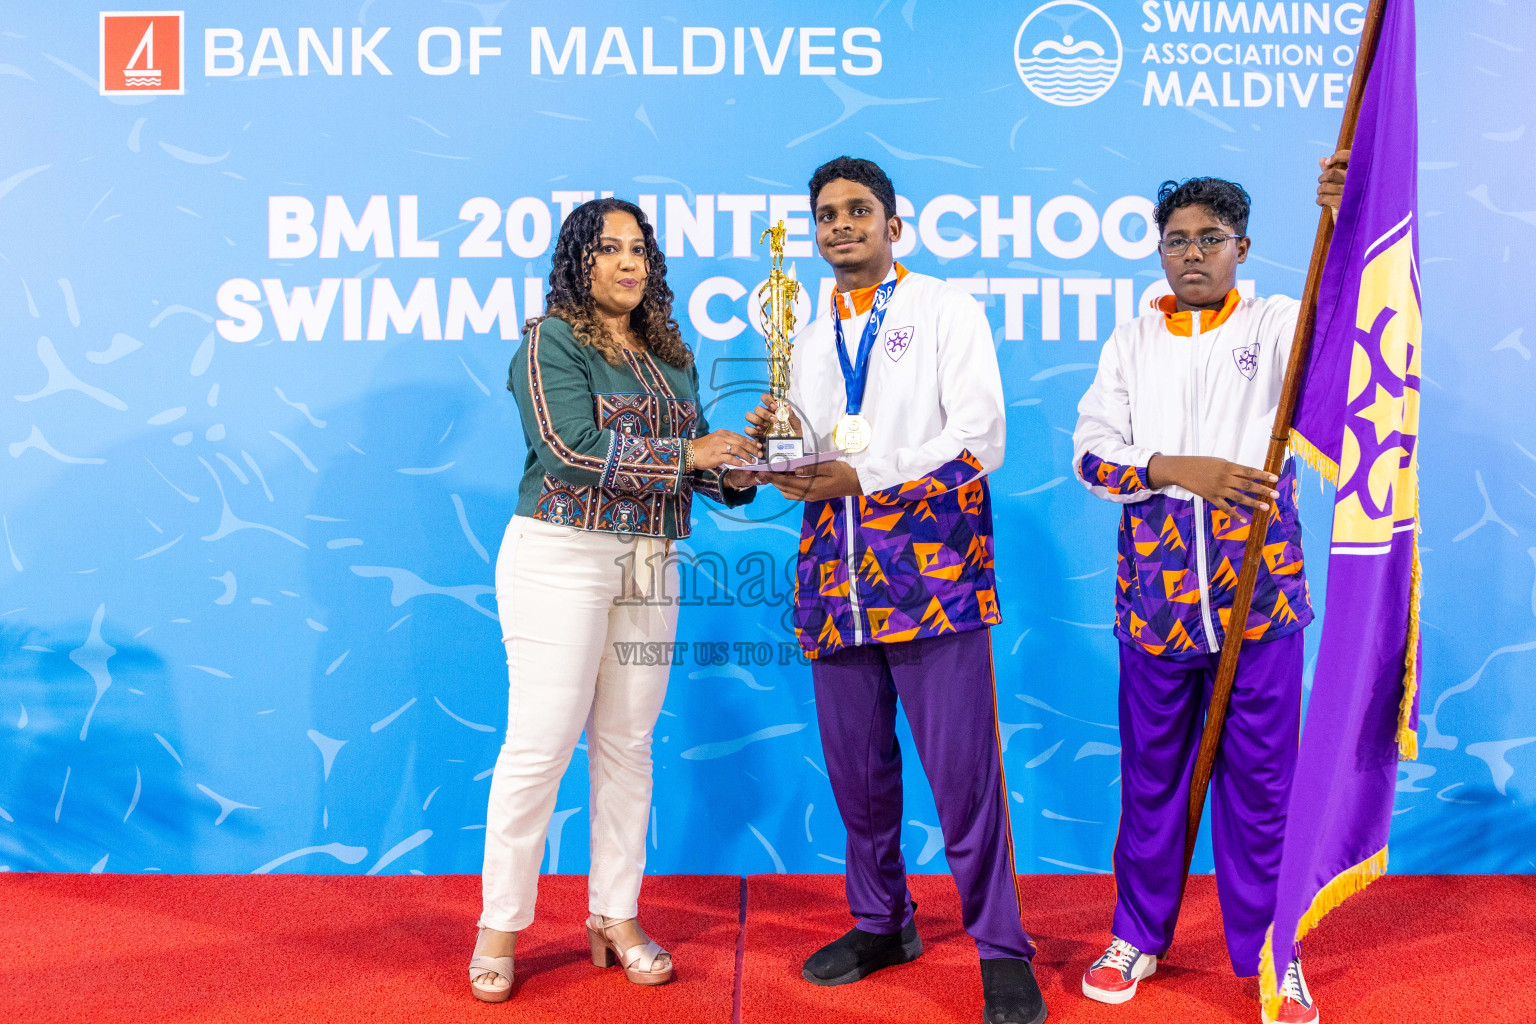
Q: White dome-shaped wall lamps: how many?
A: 0